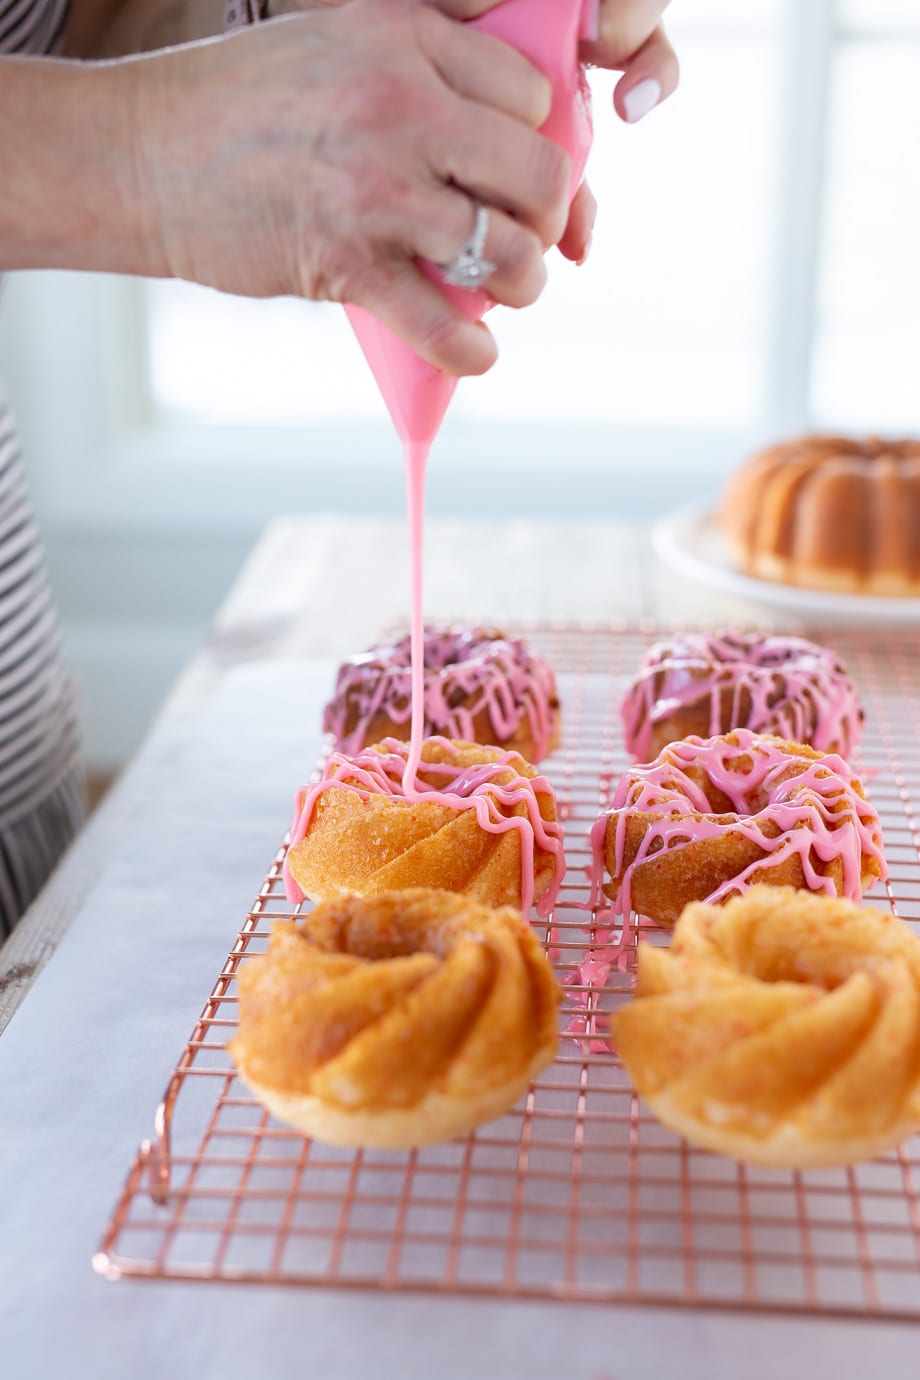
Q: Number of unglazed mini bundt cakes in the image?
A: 2